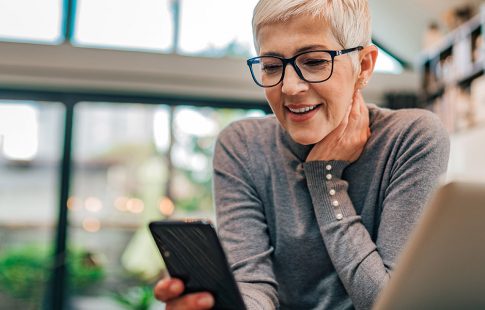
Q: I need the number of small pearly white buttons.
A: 5